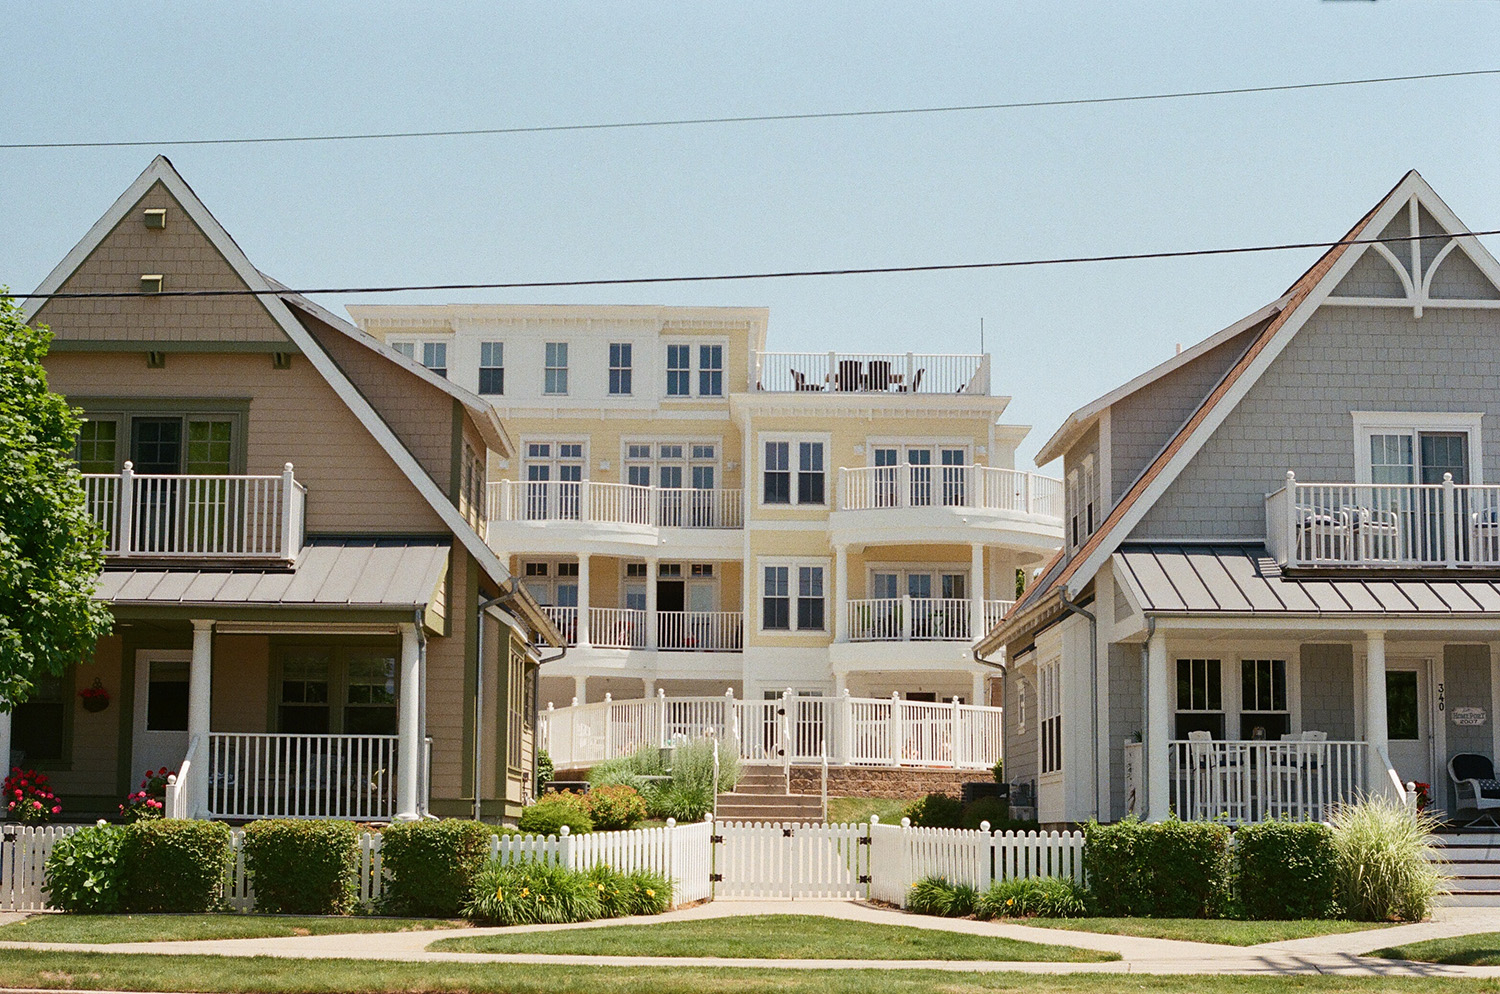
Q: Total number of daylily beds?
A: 2